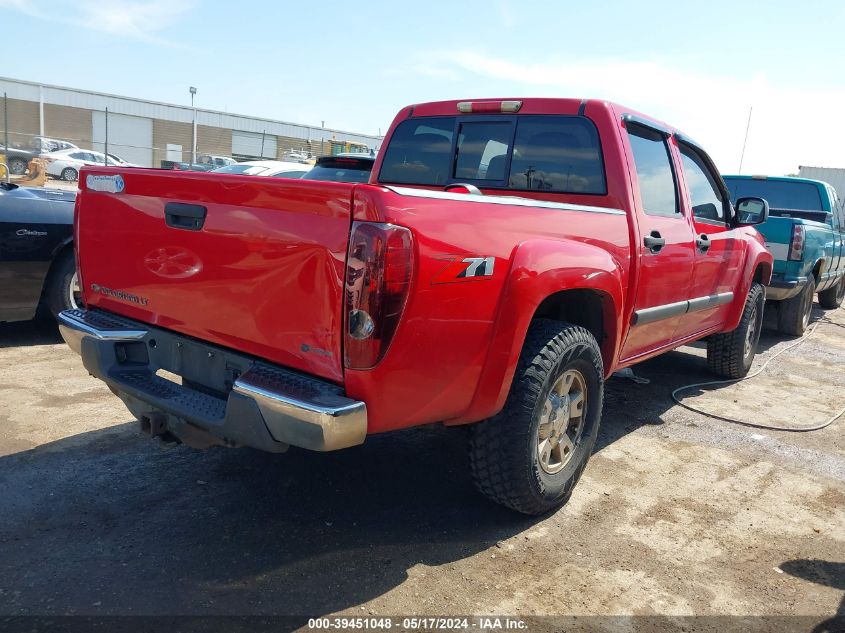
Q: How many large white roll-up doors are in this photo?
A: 2